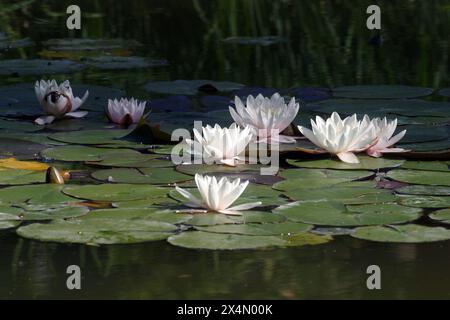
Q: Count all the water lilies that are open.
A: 7